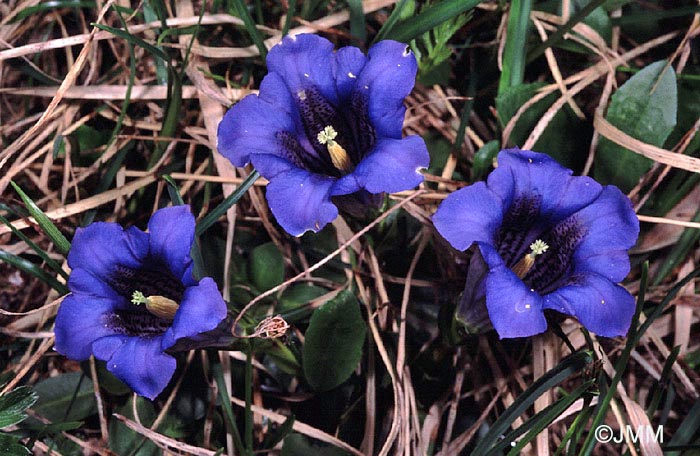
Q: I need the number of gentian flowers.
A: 3